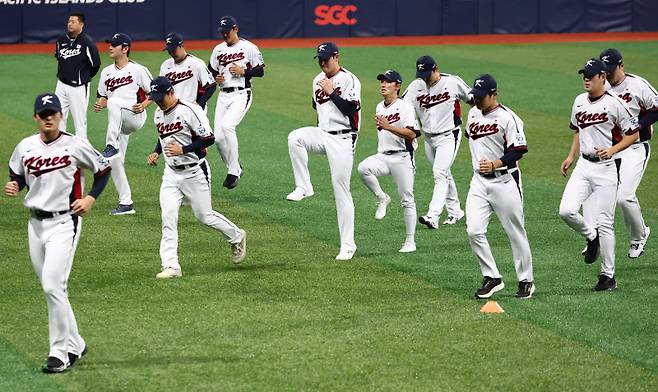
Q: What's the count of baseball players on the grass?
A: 12